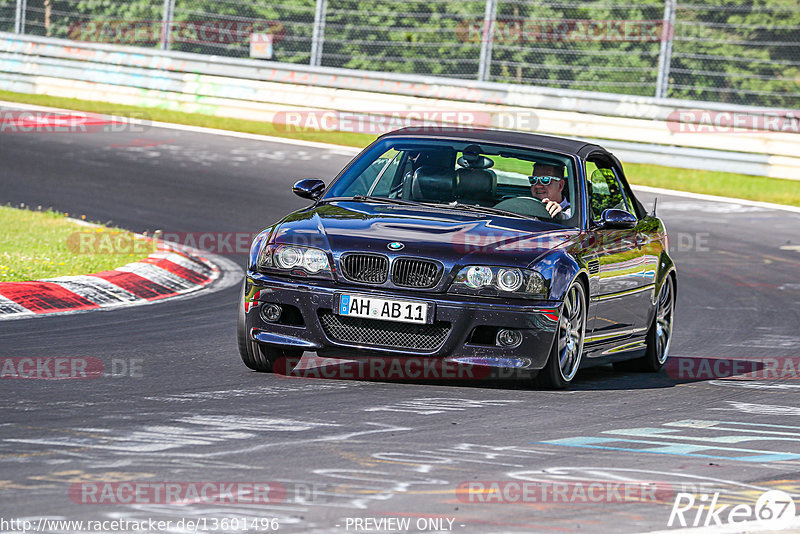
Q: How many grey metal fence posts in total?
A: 5